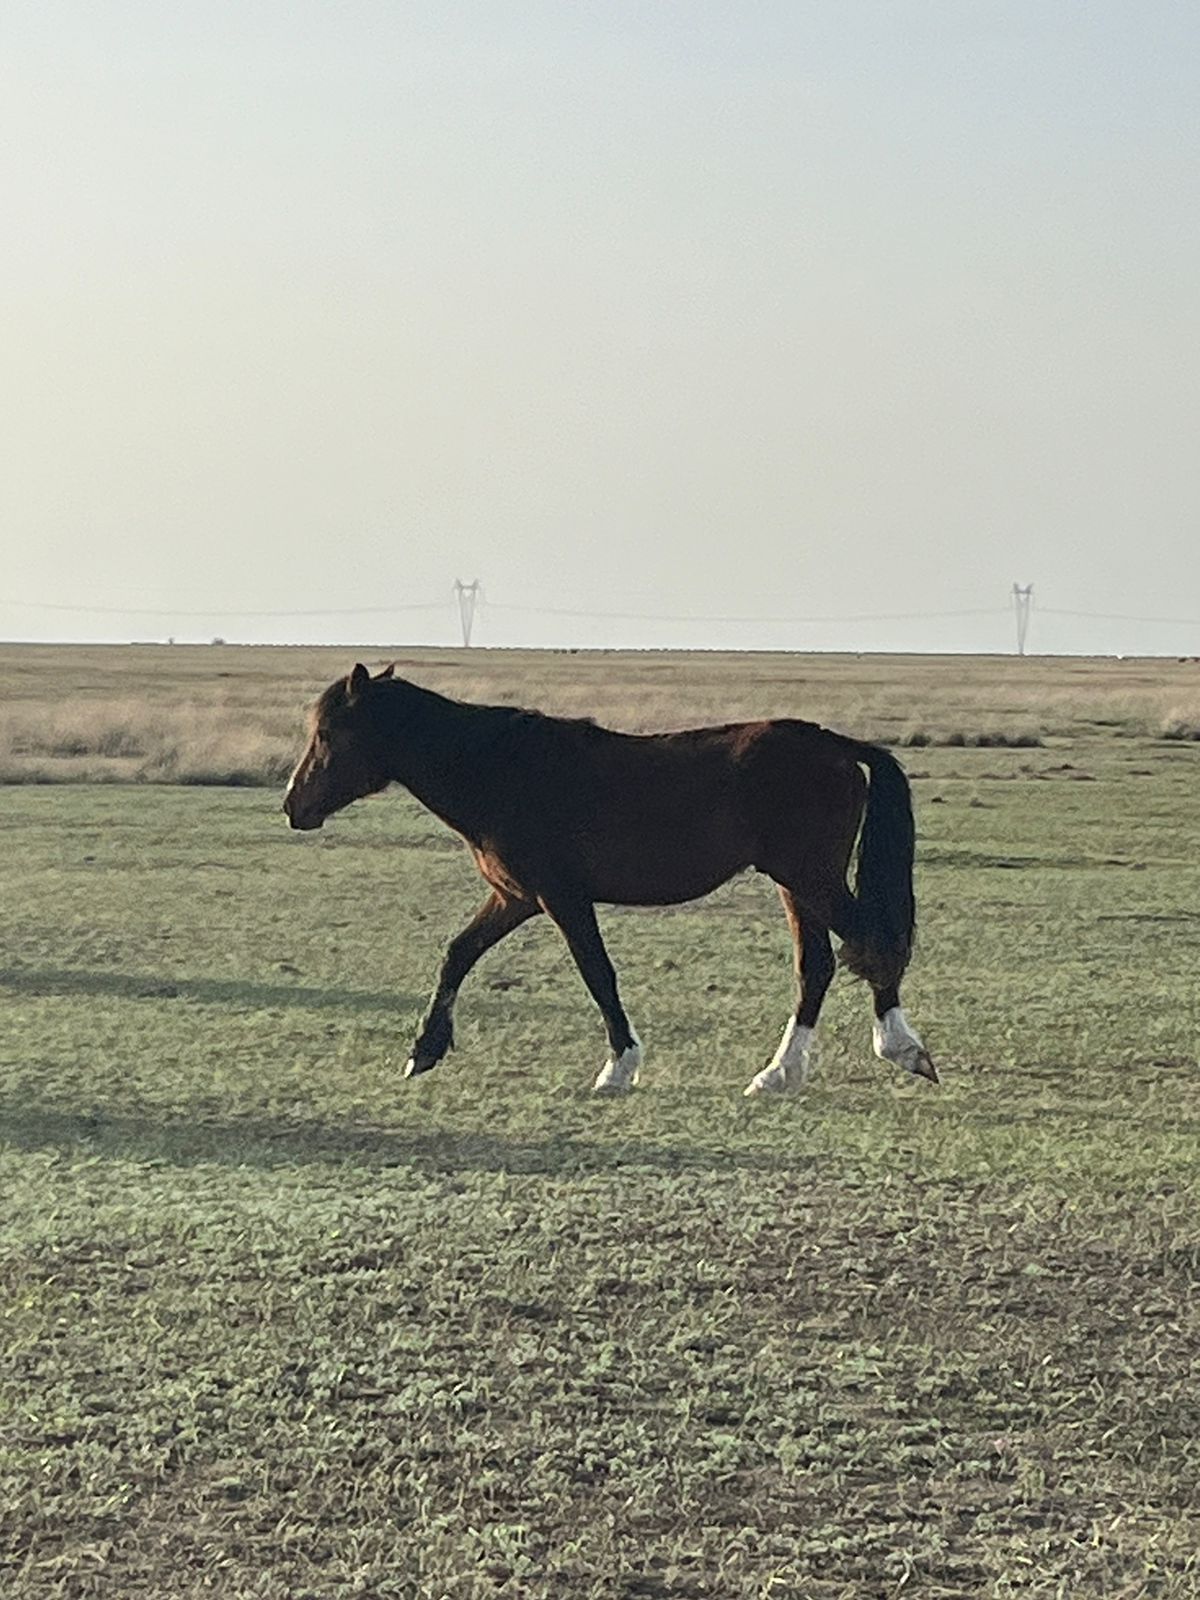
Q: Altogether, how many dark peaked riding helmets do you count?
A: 0